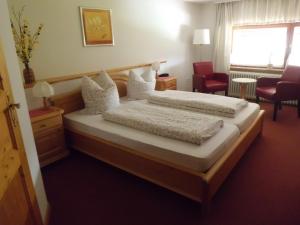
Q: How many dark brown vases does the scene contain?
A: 1